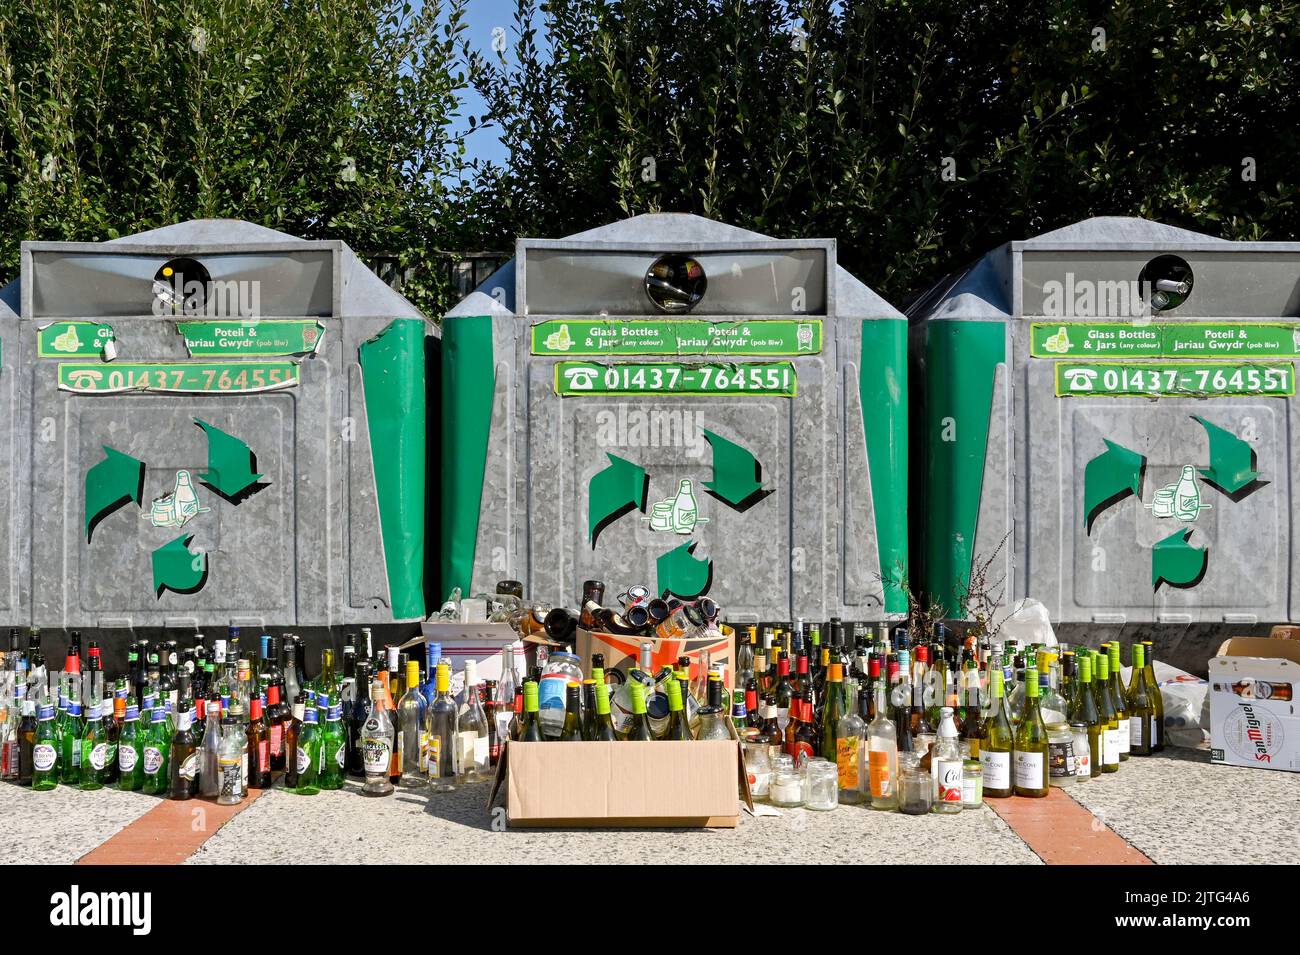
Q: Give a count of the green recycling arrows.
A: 9